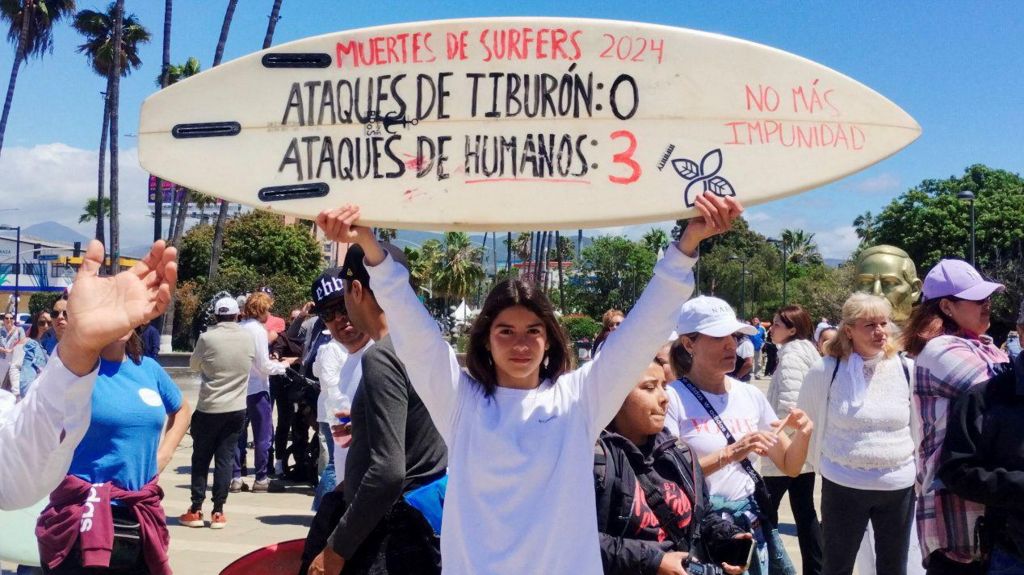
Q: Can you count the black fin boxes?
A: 3